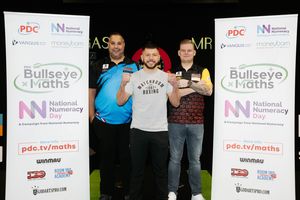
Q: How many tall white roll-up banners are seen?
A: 2